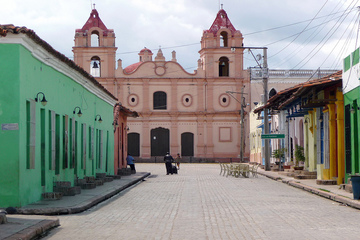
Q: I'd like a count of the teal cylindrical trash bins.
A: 1